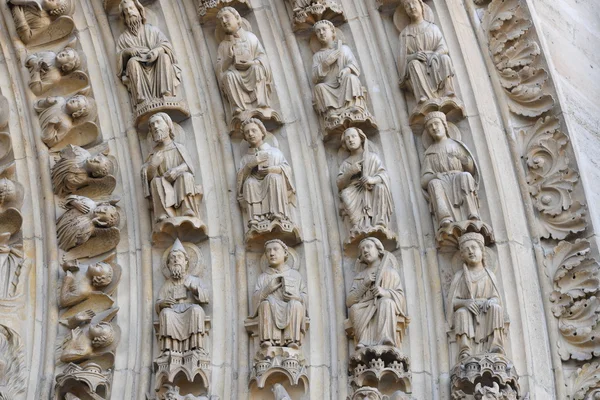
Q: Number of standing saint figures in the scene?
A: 12